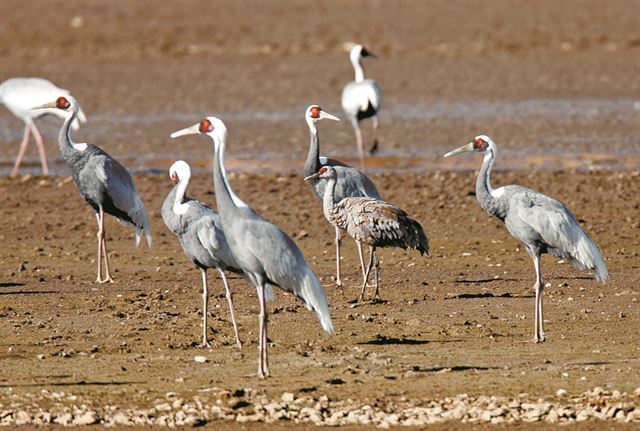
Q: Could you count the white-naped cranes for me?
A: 5